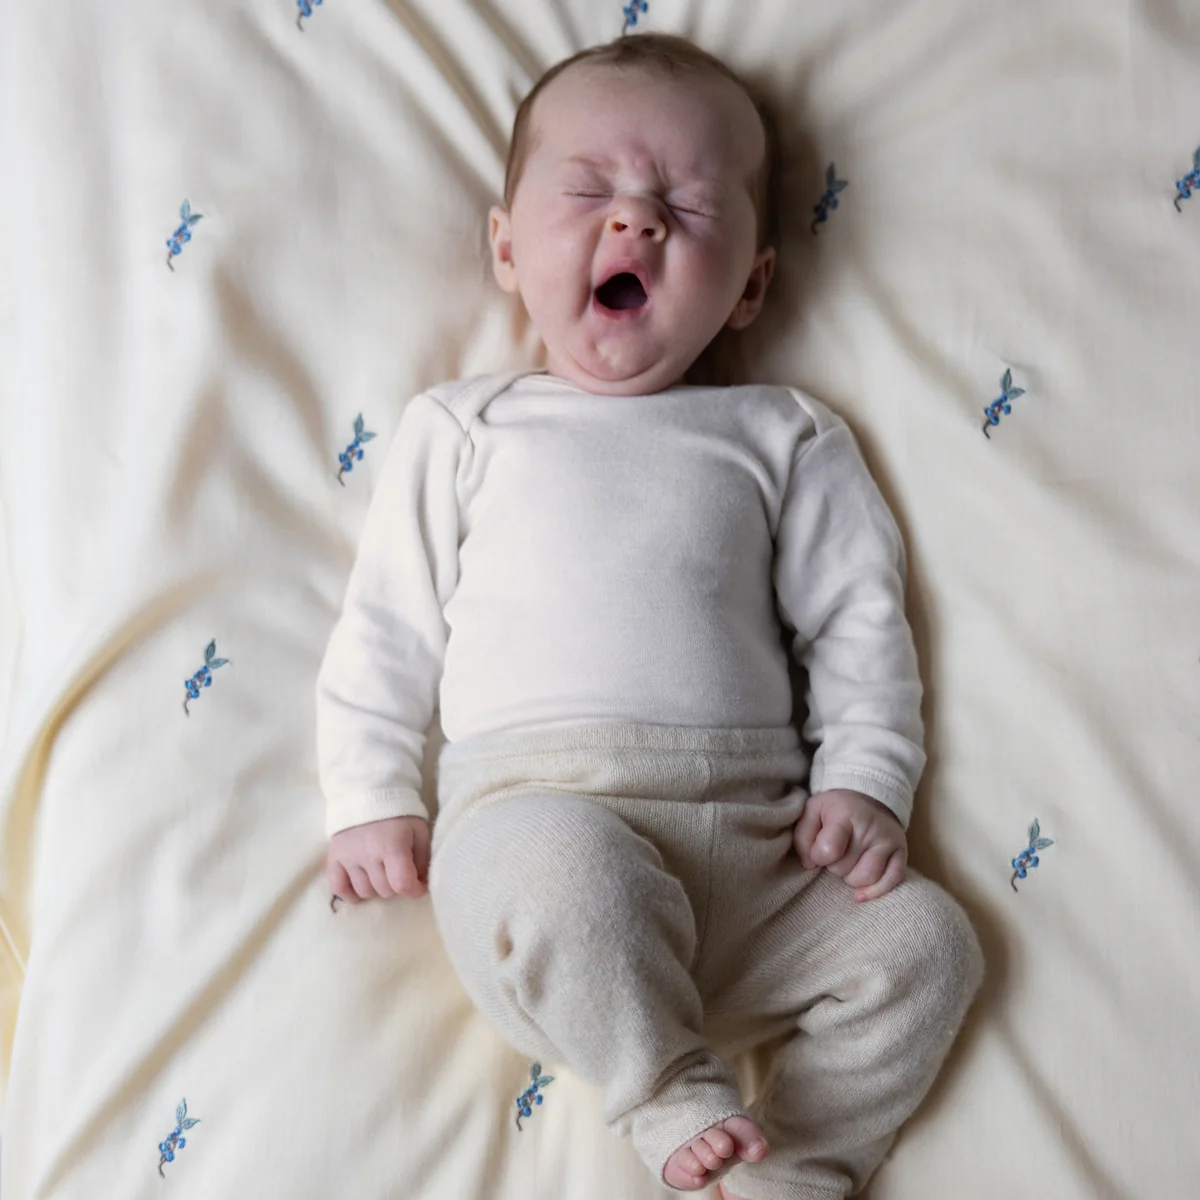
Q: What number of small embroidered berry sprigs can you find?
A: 11